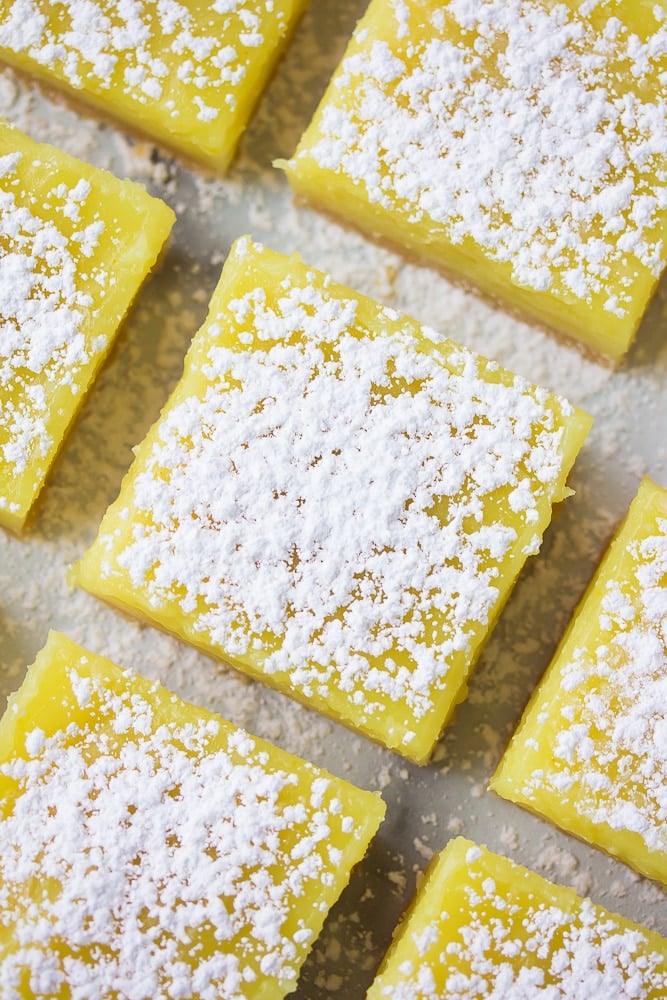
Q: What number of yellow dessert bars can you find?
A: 7